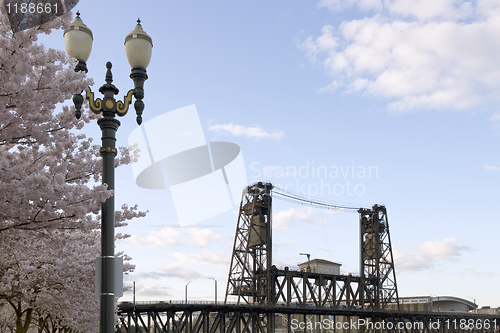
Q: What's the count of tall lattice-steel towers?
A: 2